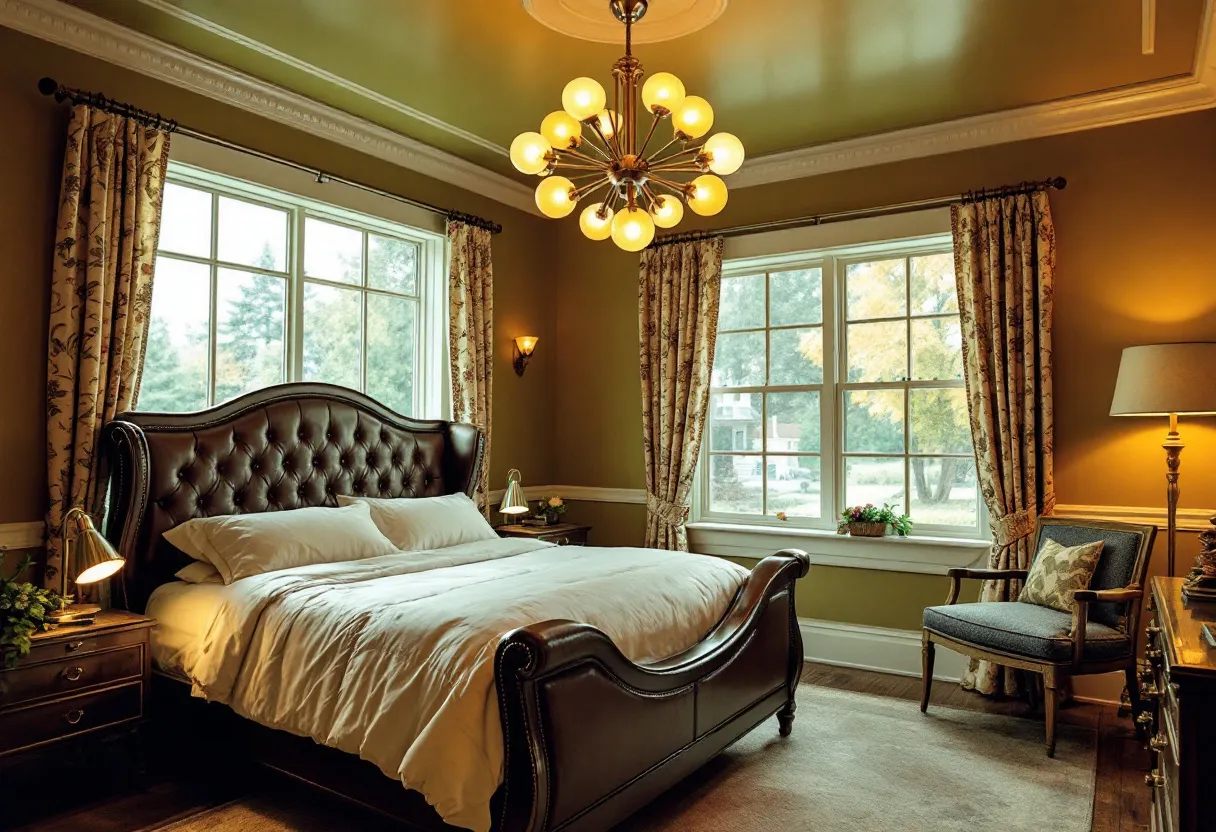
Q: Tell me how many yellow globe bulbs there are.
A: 12